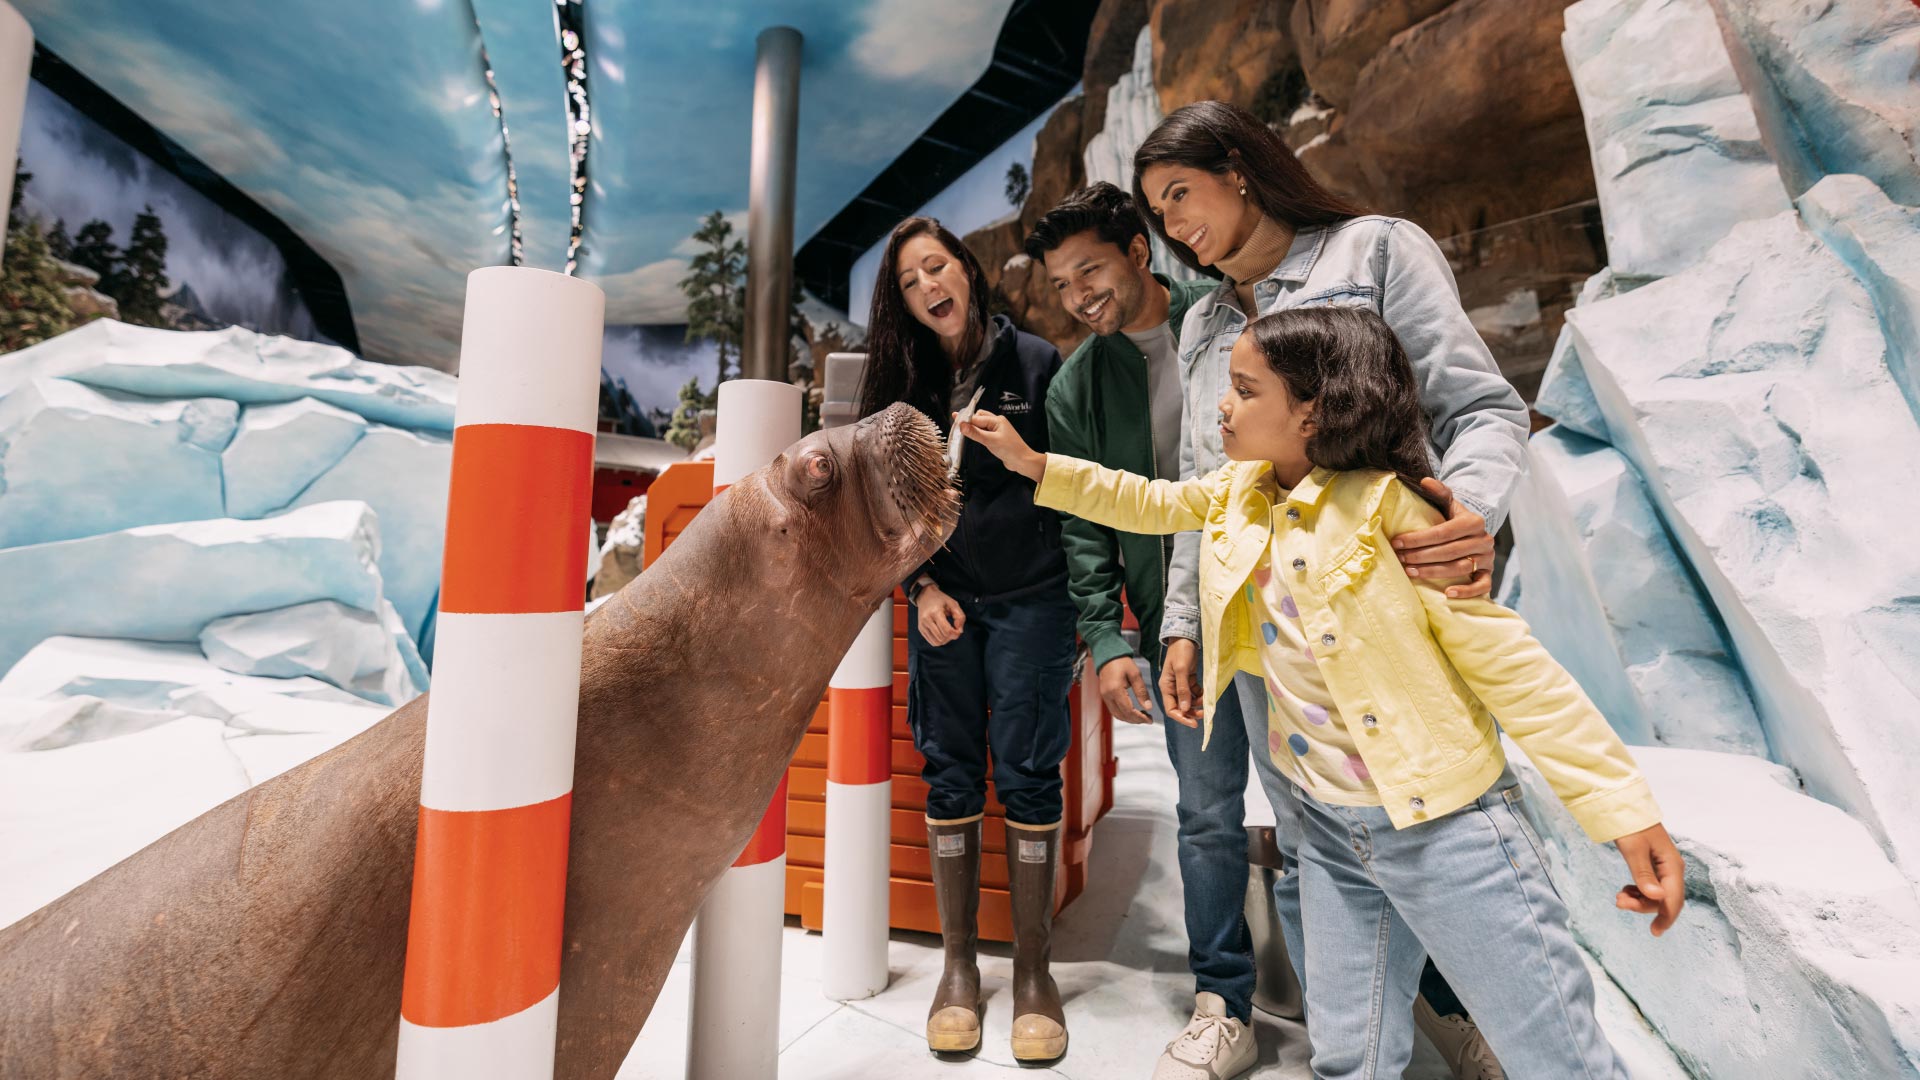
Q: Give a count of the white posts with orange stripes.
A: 3